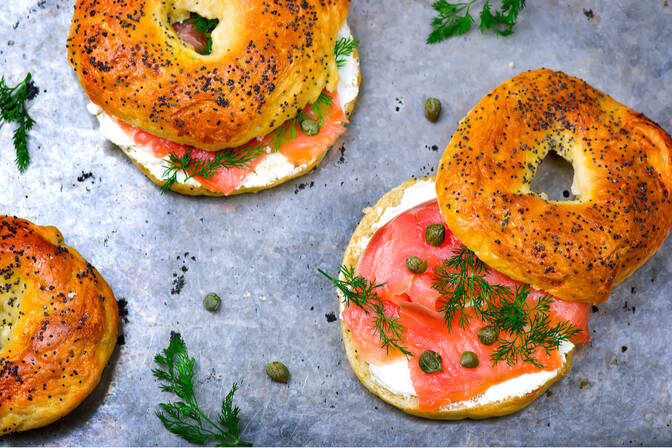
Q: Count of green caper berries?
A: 9